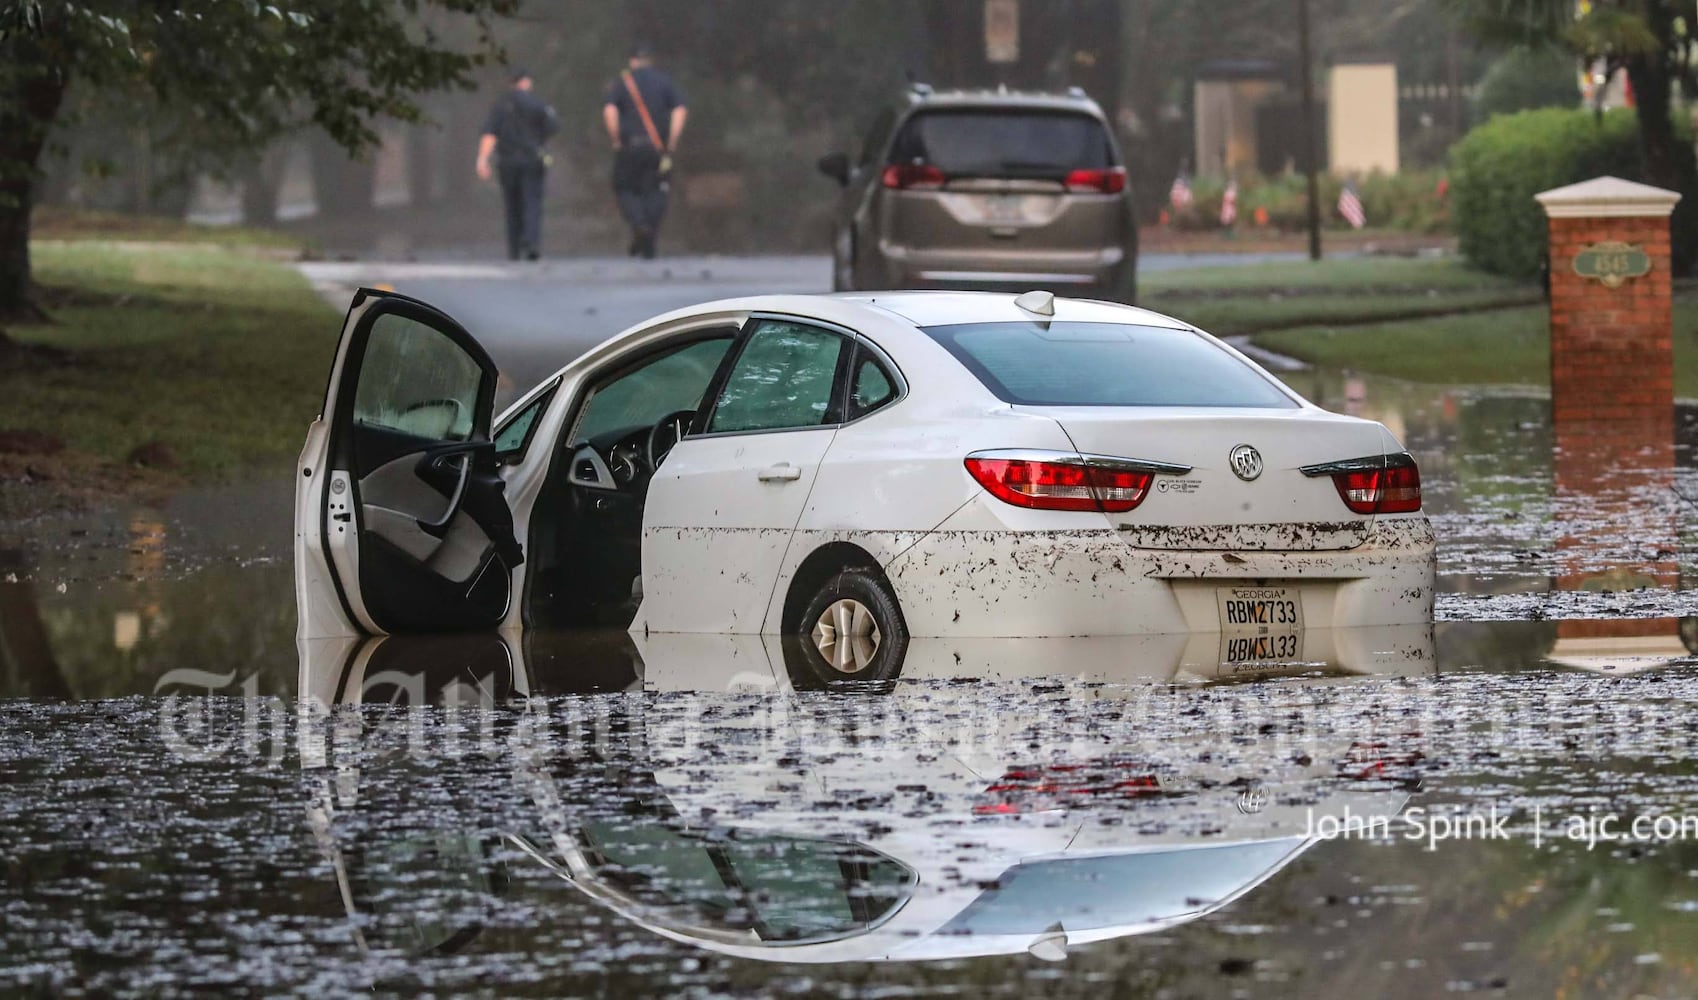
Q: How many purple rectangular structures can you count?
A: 0